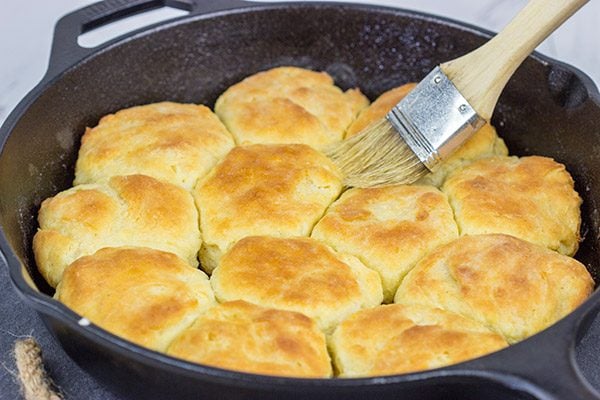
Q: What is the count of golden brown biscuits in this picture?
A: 12